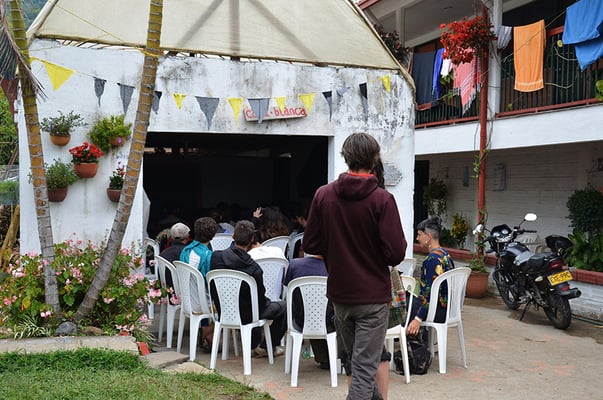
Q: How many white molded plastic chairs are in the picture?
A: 12